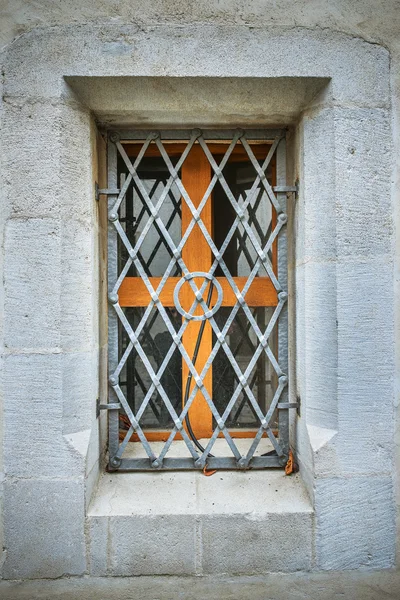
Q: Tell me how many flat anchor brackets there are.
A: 4